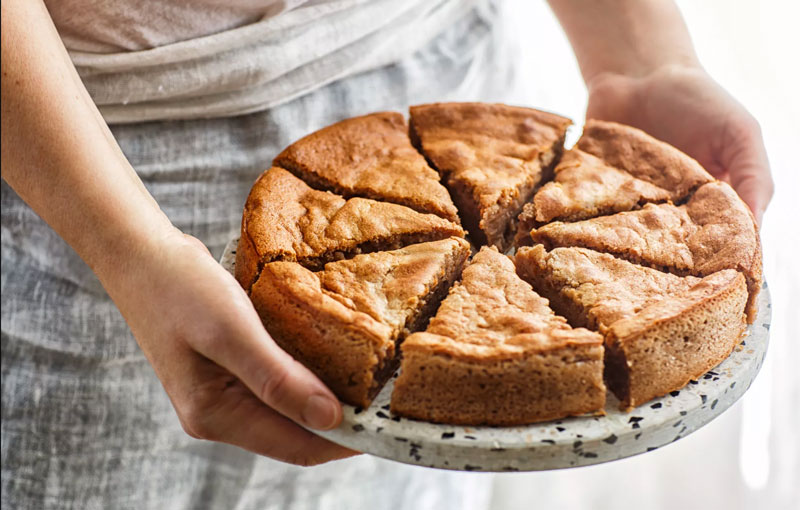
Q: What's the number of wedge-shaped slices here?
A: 8